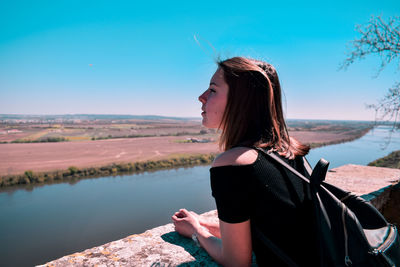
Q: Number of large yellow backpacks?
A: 0